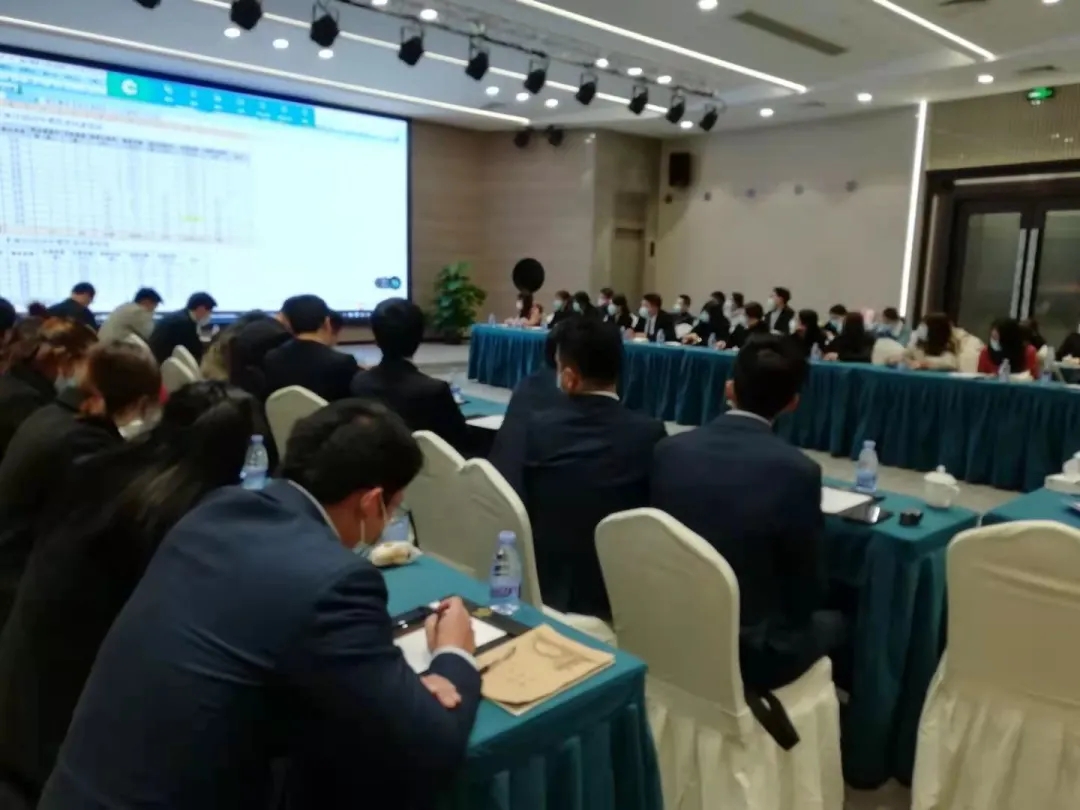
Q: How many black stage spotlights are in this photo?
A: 12